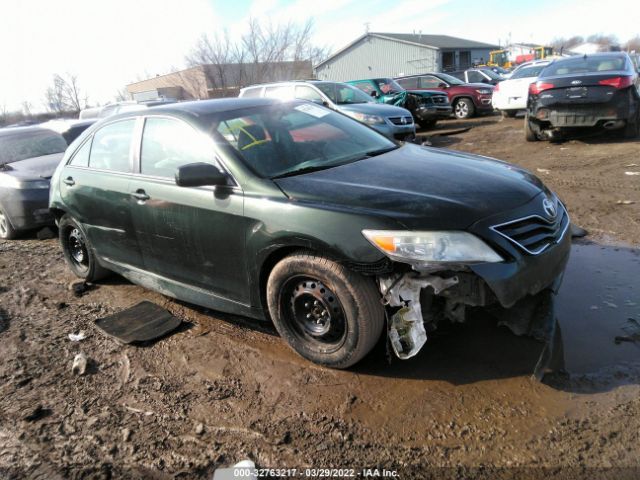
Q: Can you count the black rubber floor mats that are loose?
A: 1